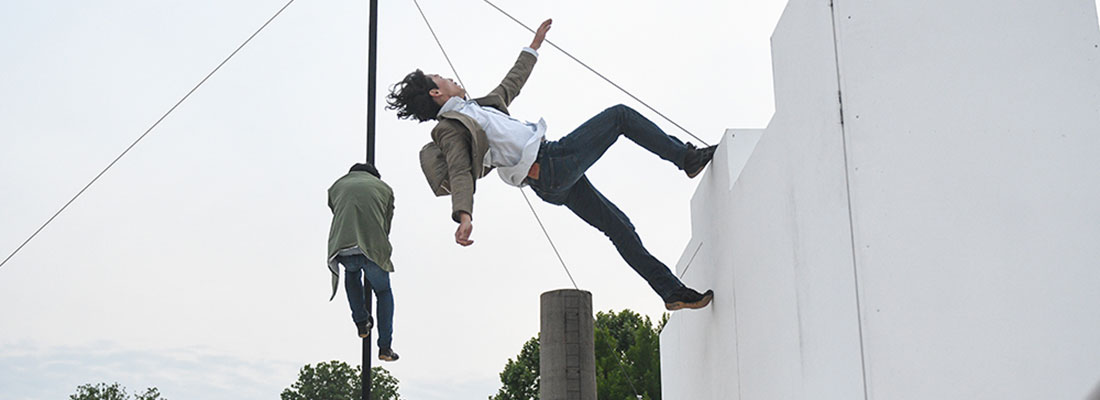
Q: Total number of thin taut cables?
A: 3